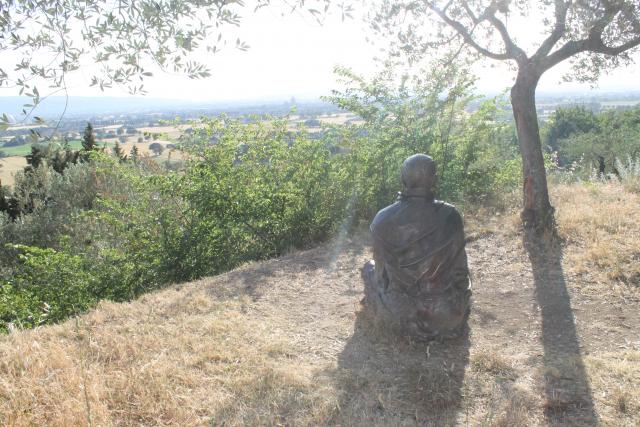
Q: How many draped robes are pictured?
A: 1